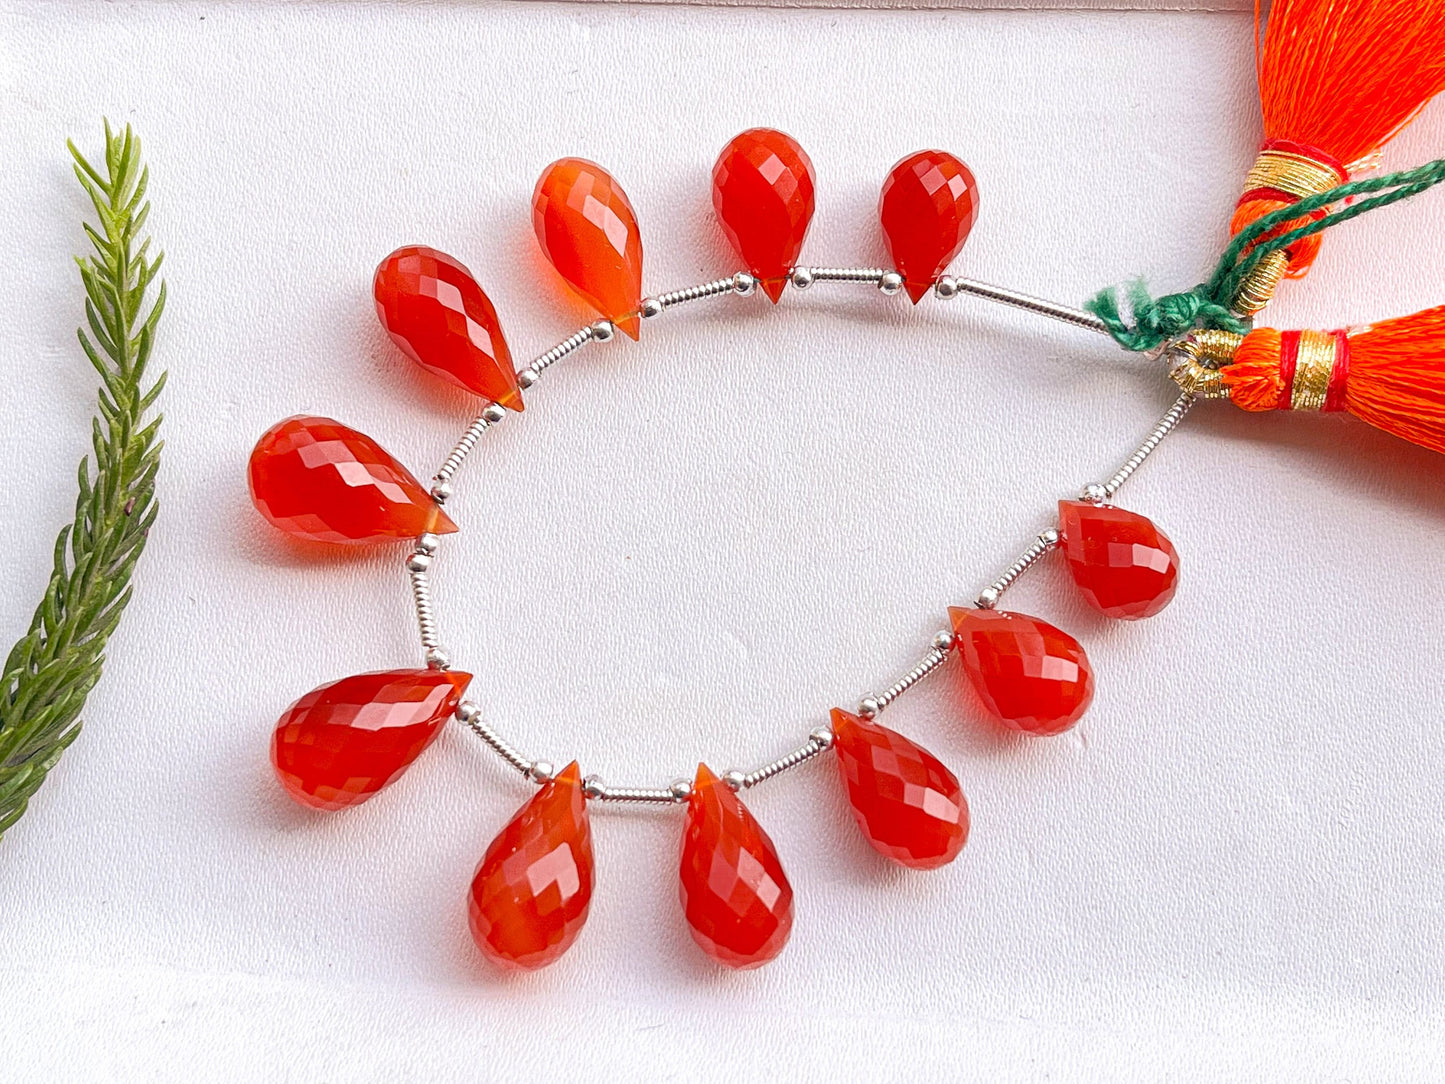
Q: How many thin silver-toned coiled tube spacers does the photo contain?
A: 12